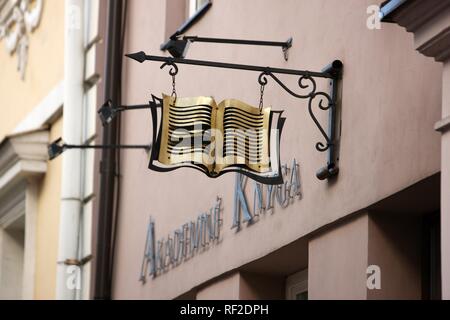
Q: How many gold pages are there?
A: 2